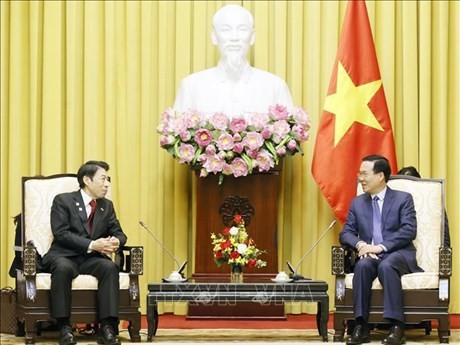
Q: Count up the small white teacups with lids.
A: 2